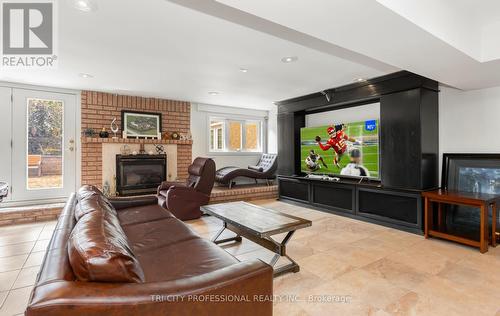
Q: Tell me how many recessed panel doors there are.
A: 3